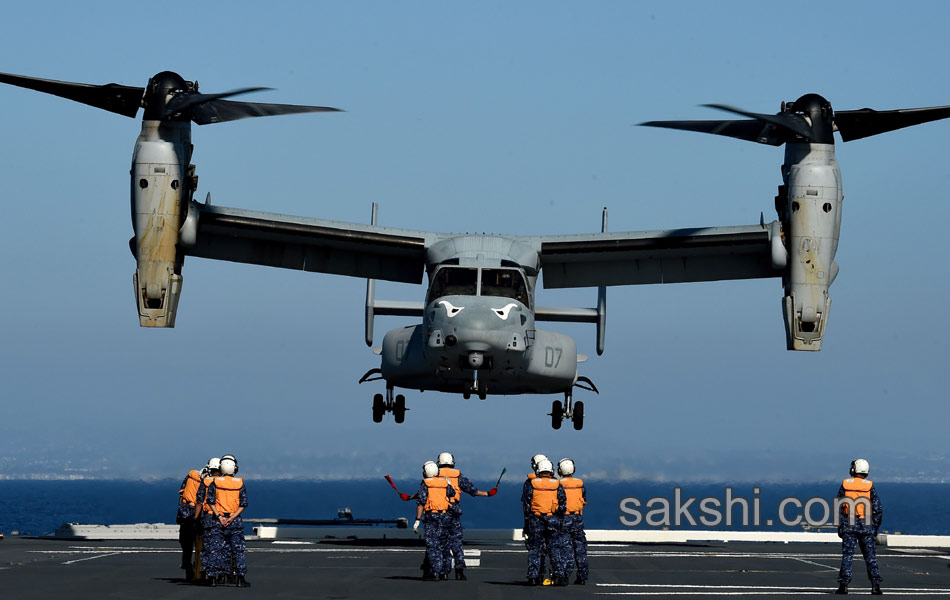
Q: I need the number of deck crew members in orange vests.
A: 9